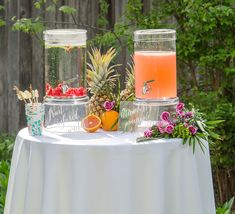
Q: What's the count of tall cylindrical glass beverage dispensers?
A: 2